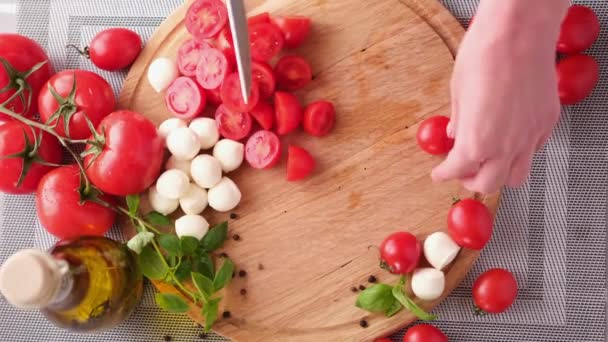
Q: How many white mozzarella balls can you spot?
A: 14